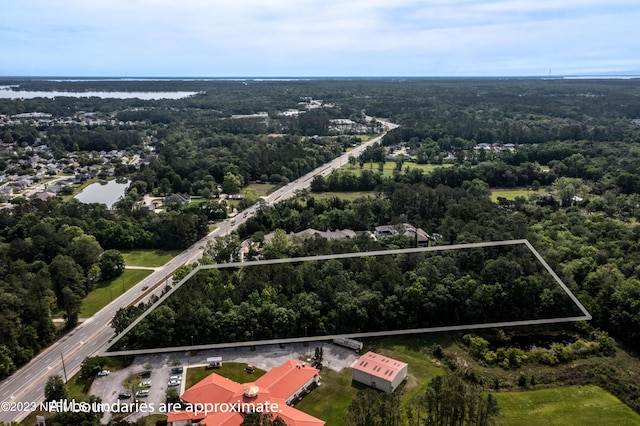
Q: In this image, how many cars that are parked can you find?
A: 8